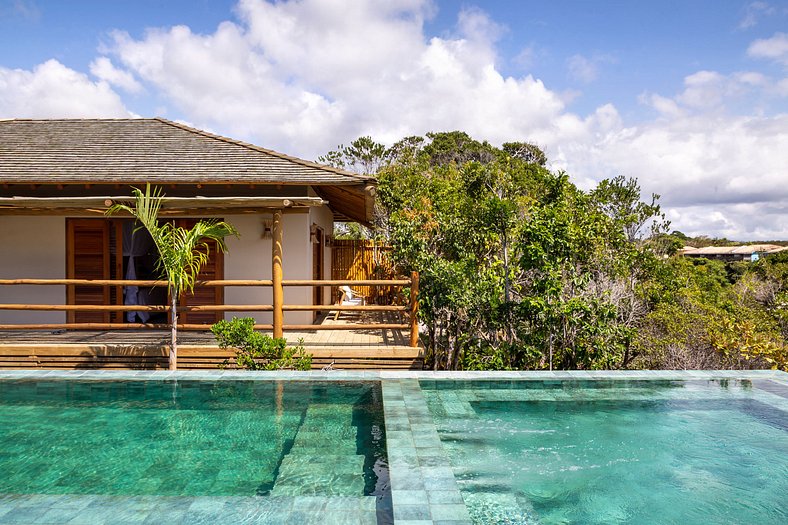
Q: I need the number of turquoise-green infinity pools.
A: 2